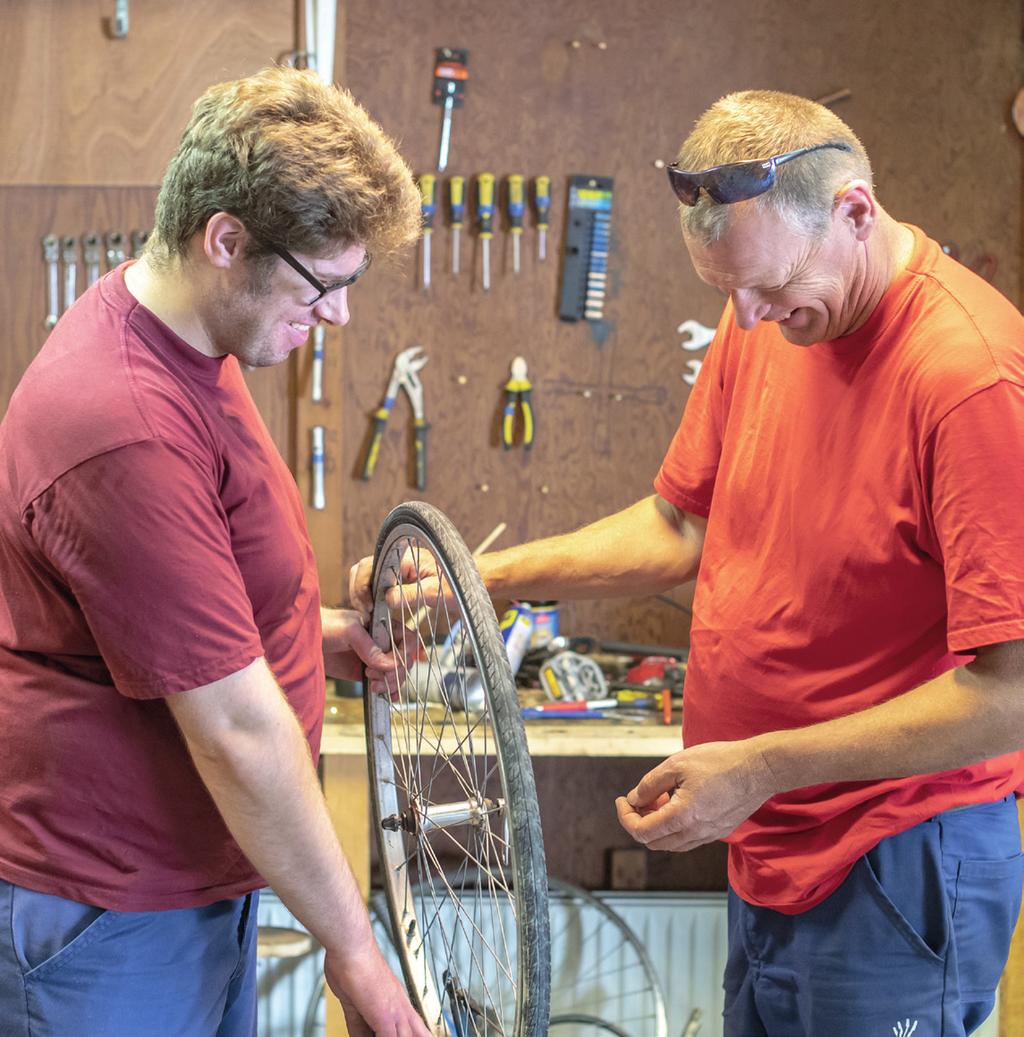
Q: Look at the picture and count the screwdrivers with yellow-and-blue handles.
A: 5